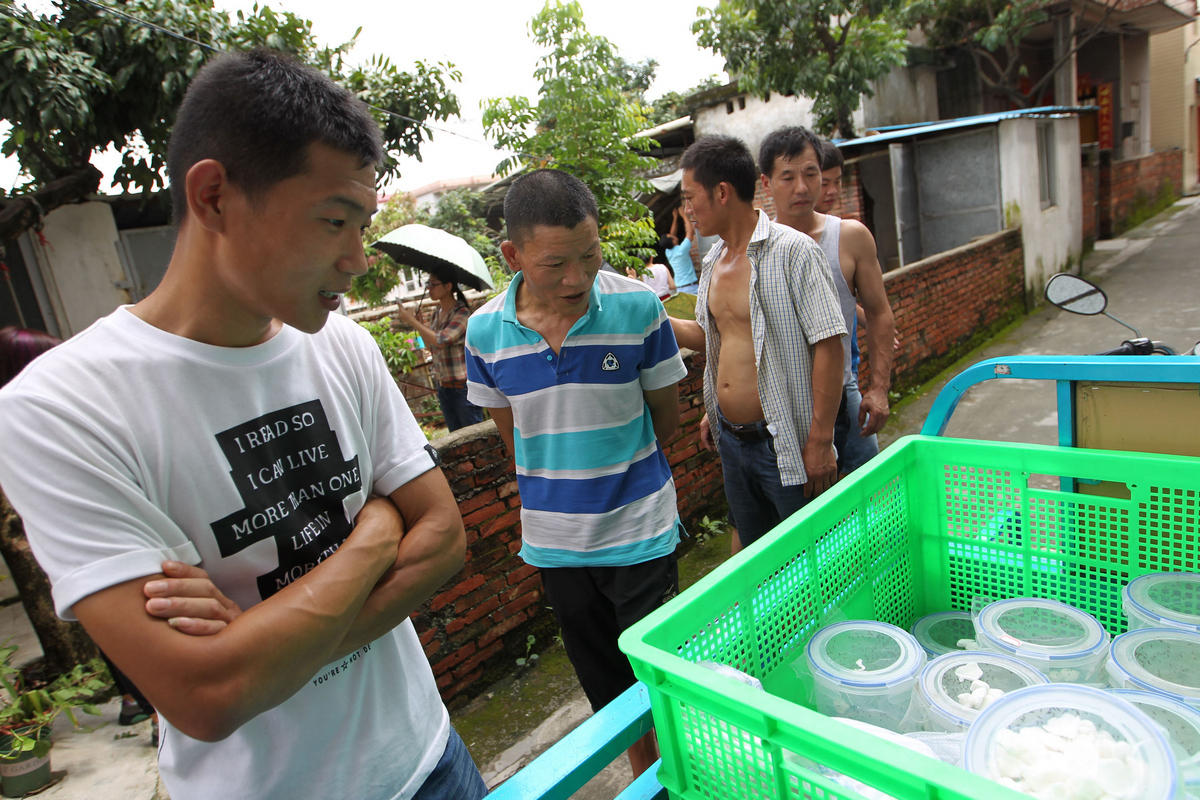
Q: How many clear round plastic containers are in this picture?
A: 8